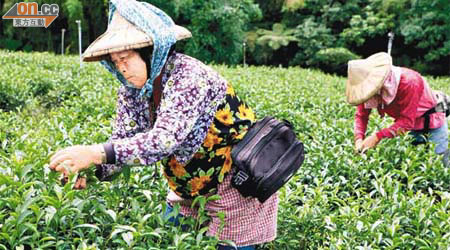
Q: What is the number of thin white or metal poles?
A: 4